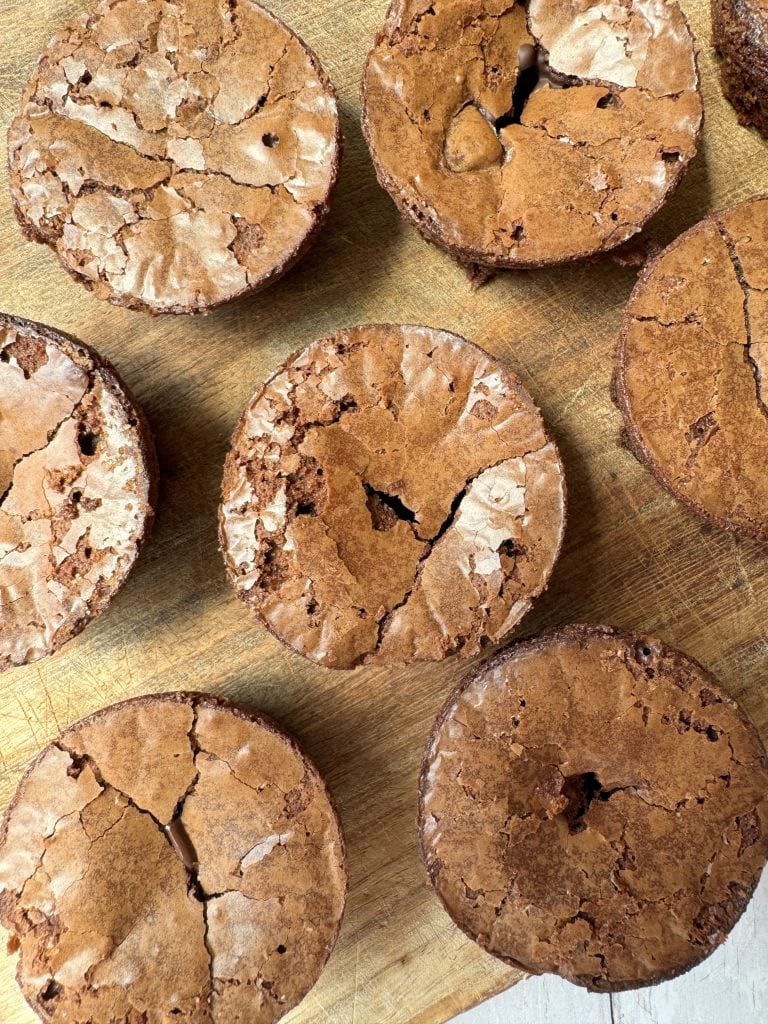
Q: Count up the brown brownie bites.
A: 8